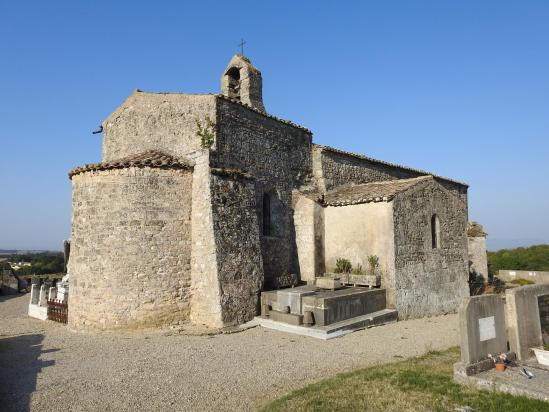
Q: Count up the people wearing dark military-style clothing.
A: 0